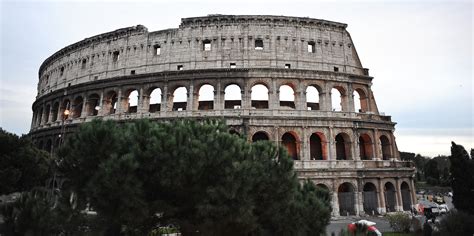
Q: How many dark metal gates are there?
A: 4